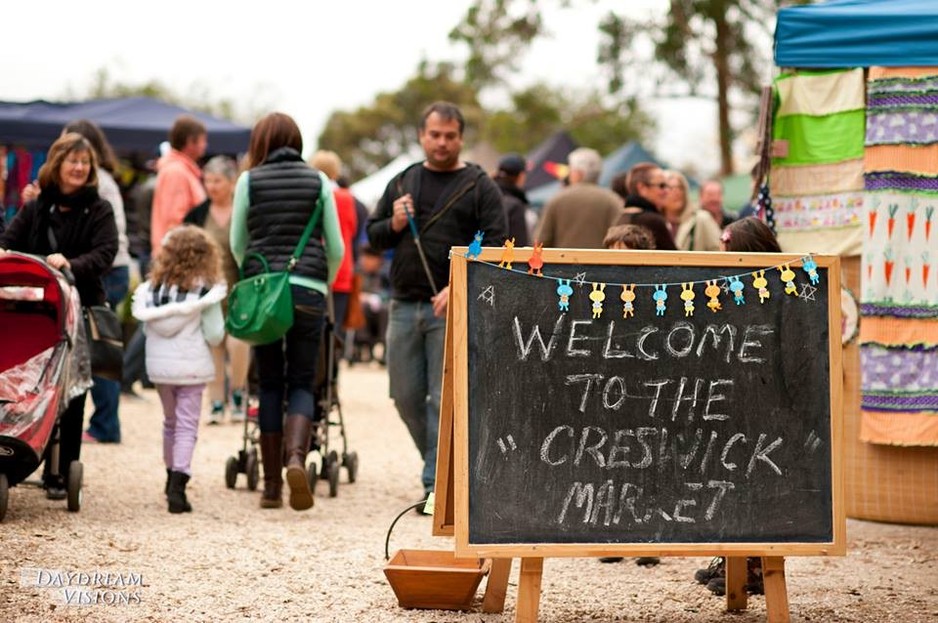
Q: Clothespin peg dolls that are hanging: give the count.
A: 13